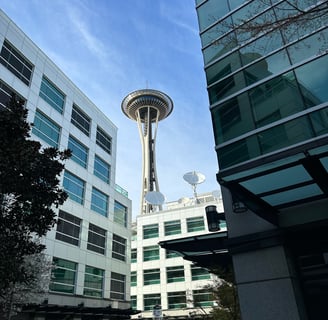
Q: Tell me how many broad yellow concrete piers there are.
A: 0